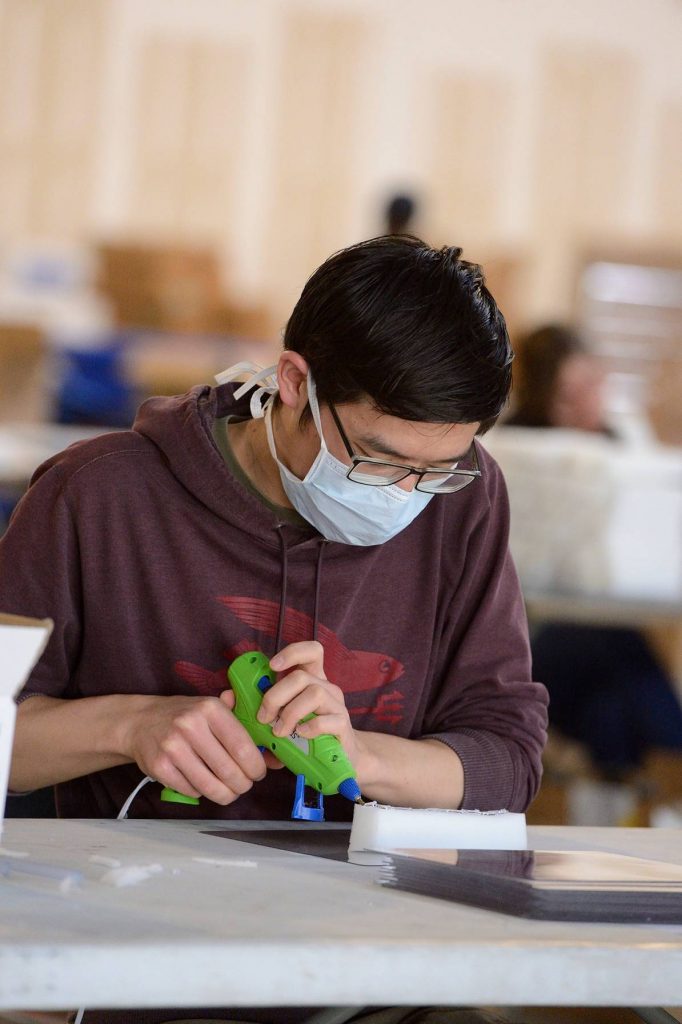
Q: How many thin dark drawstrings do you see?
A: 2